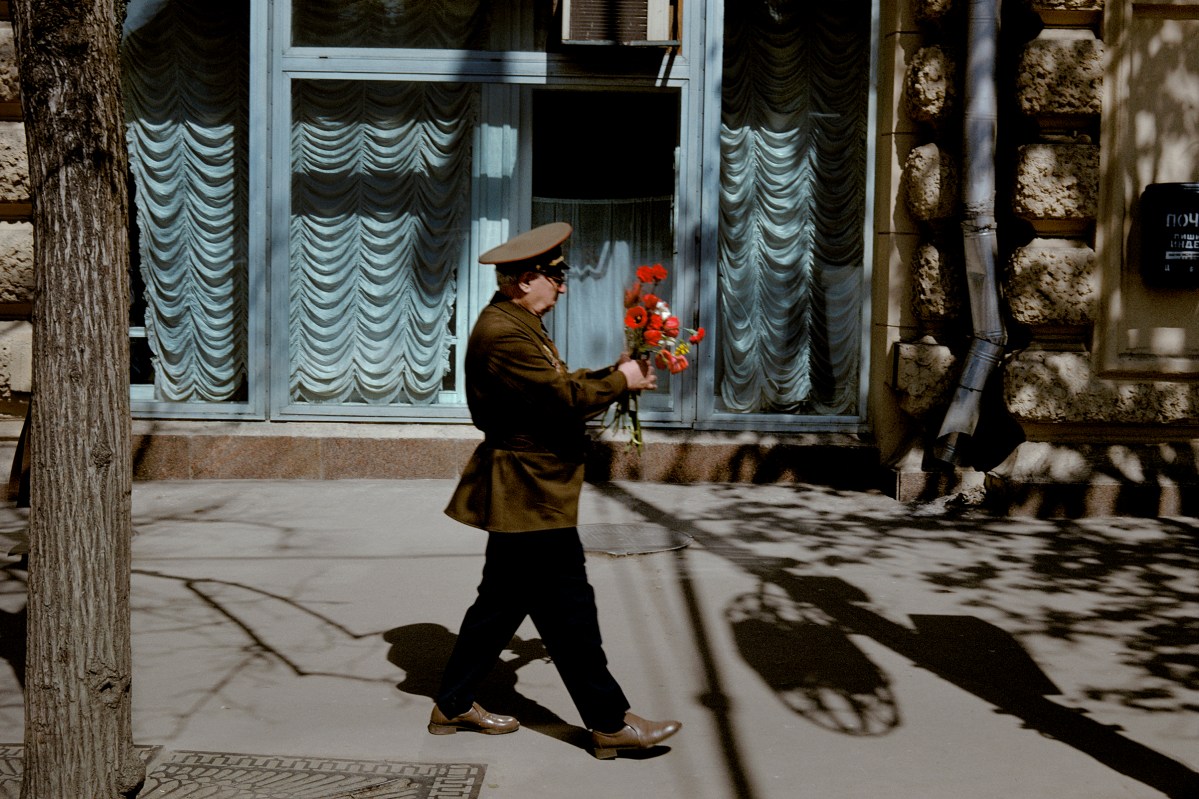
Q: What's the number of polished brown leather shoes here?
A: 2